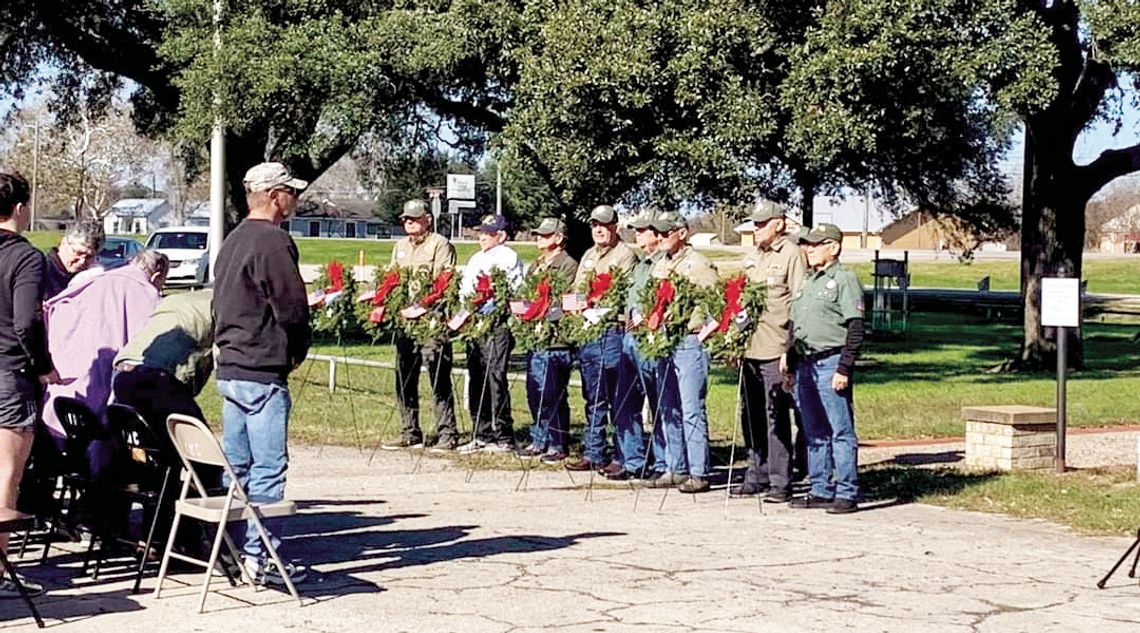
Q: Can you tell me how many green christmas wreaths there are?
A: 8